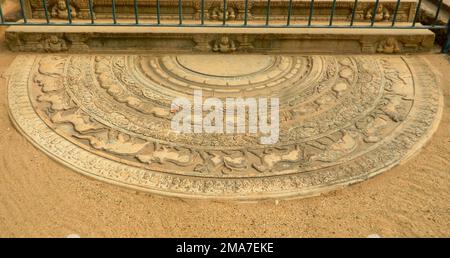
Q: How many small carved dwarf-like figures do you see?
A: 6